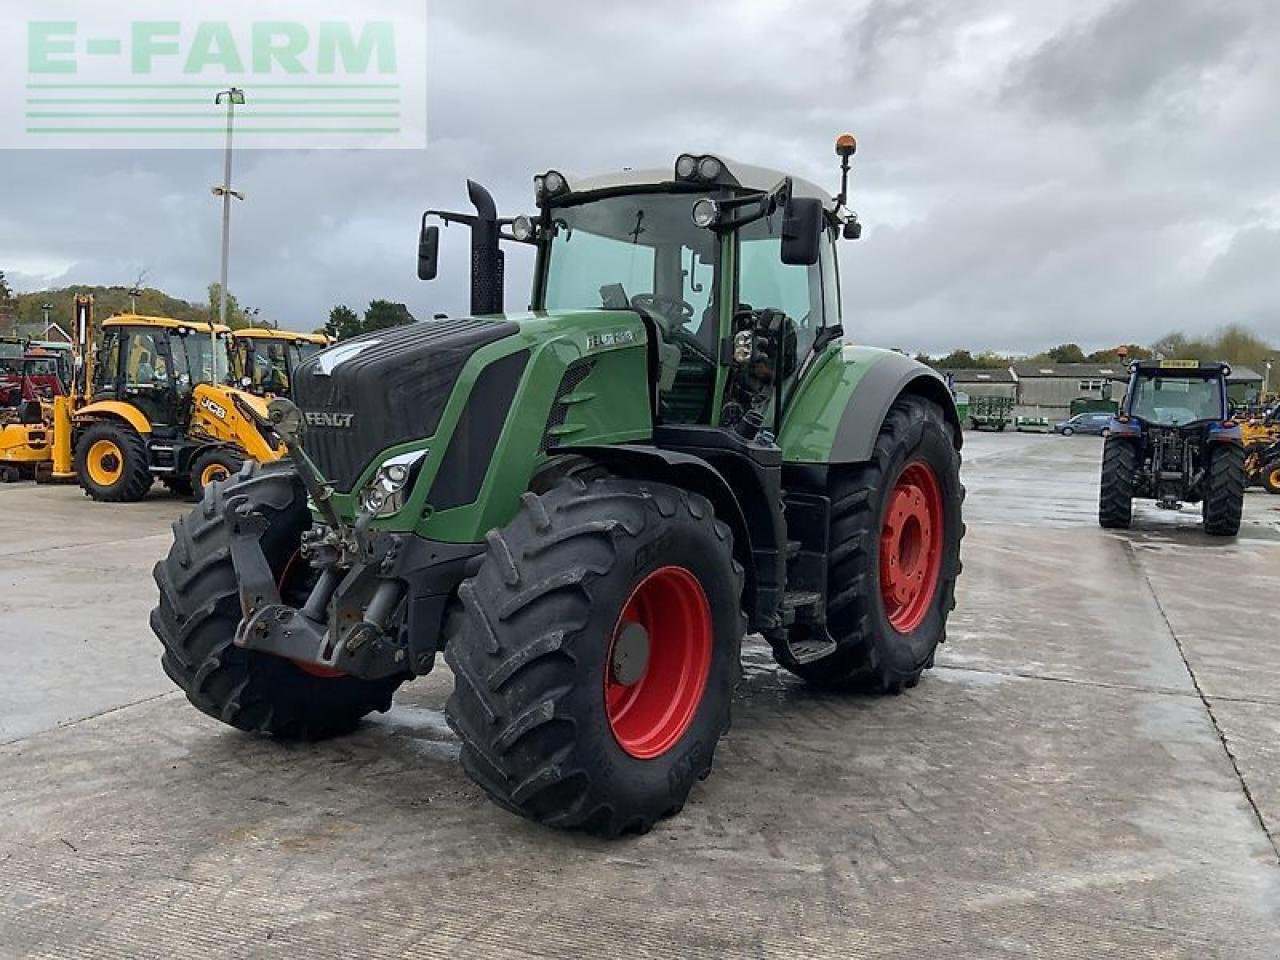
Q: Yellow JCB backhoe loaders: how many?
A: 2